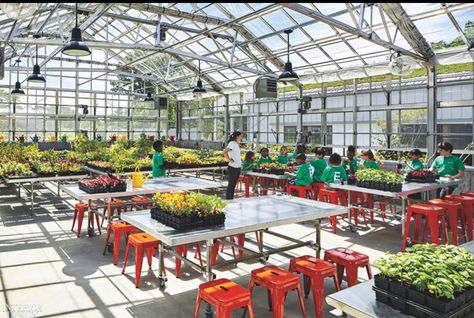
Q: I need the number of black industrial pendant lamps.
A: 6